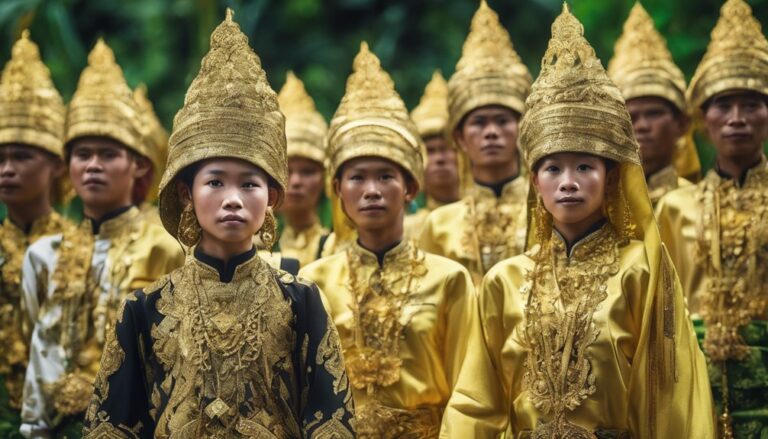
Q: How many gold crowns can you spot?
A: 11